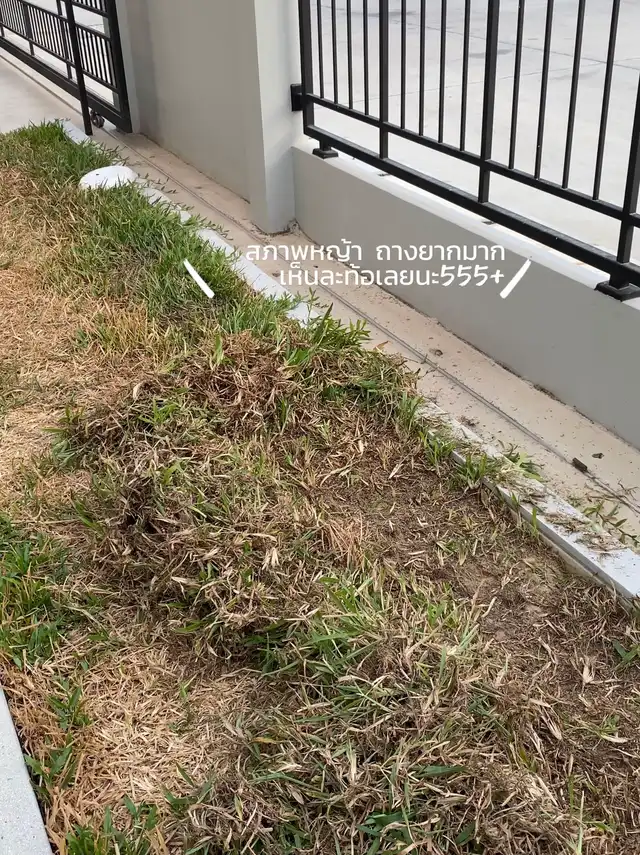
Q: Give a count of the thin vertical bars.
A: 12